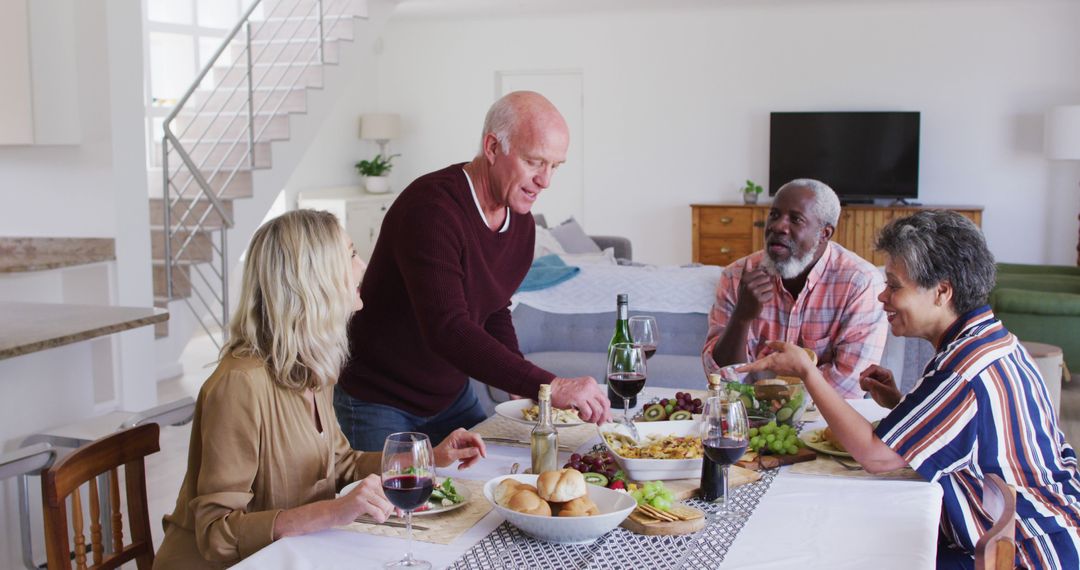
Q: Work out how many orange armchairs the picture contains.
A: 0